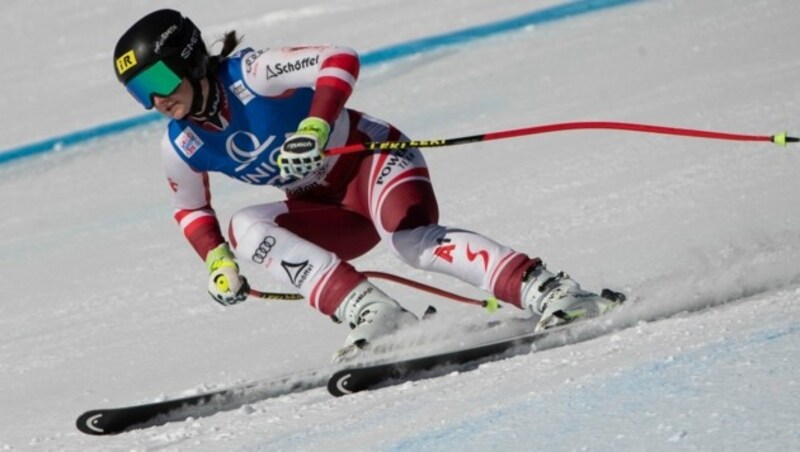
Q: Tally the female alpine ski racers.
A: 1